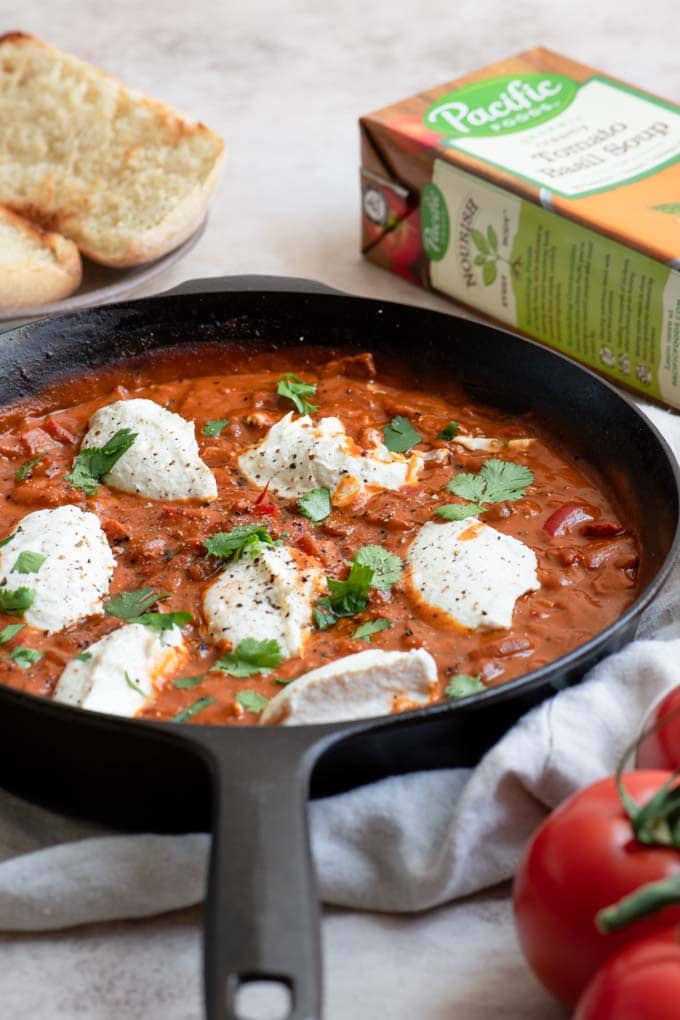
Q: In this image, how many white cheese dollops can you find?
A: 7